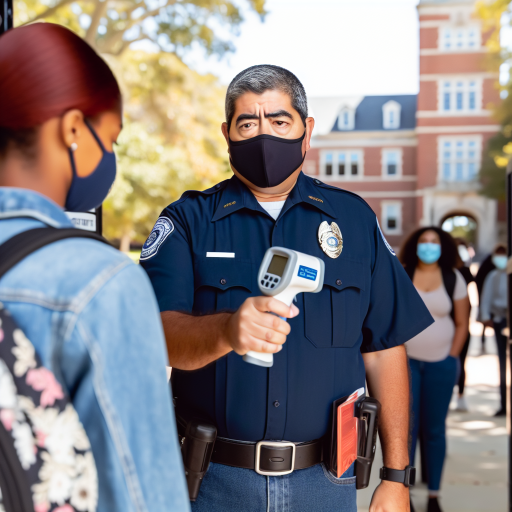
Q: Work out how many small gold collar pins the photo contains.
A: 2